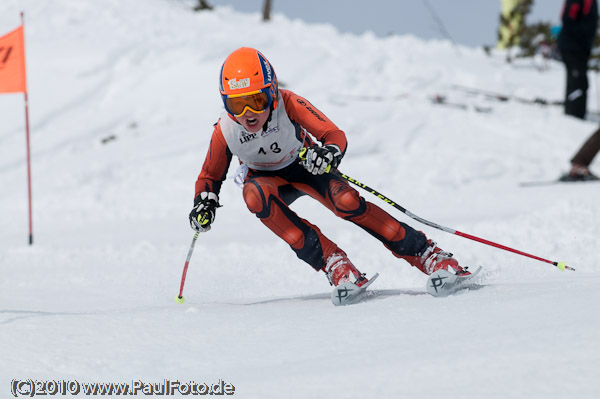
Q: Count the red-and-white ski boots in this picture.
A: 2